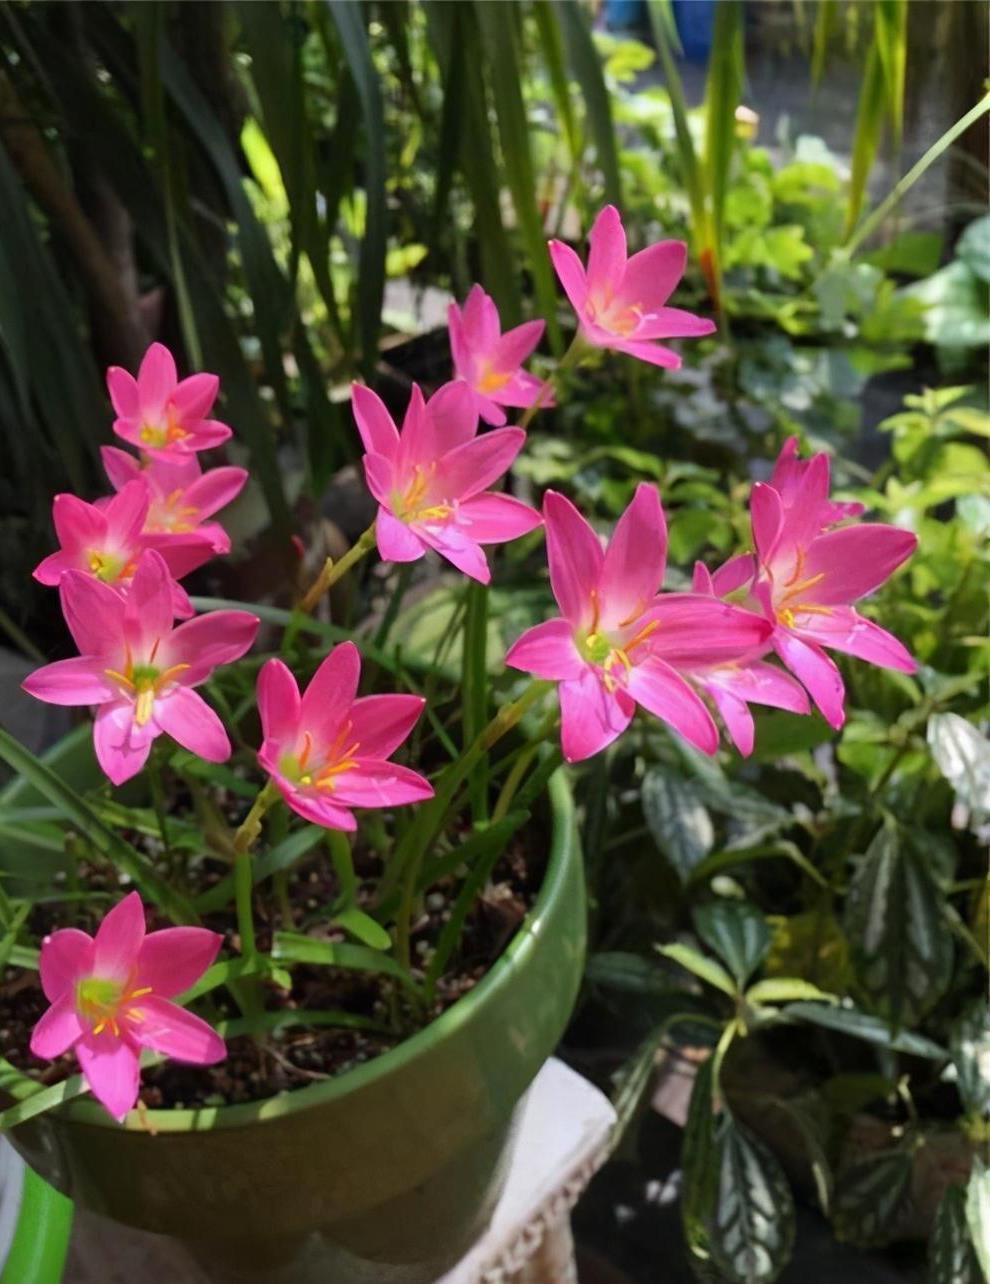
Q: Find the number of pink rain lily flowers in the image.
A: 13